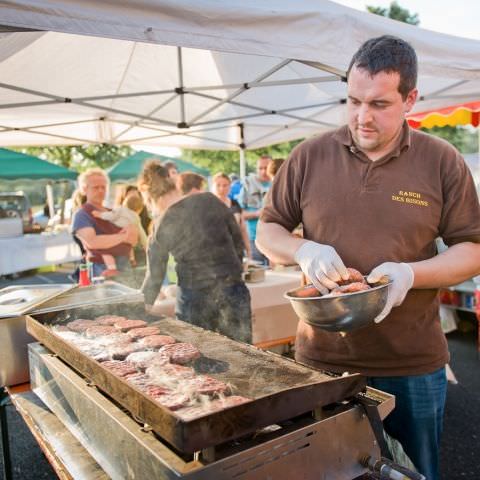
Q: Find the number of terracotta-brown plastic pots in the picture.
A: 0